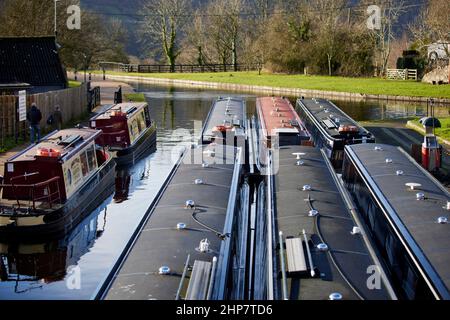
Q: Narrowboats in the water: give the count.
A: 8